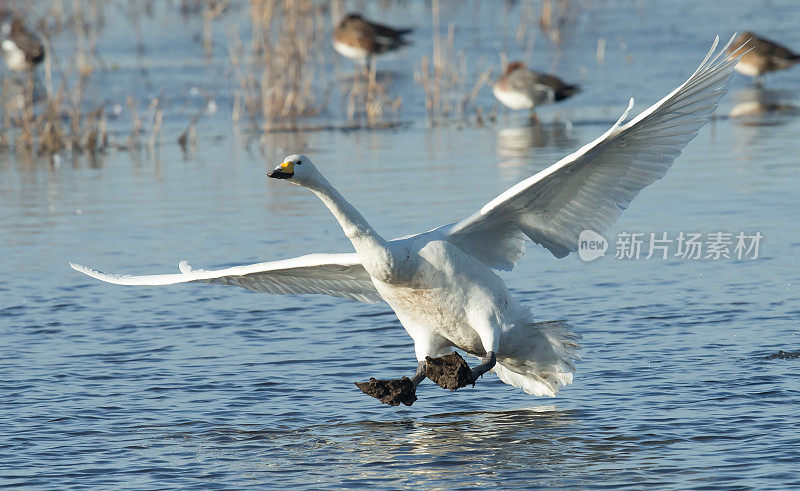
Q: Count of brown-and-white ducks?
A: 4